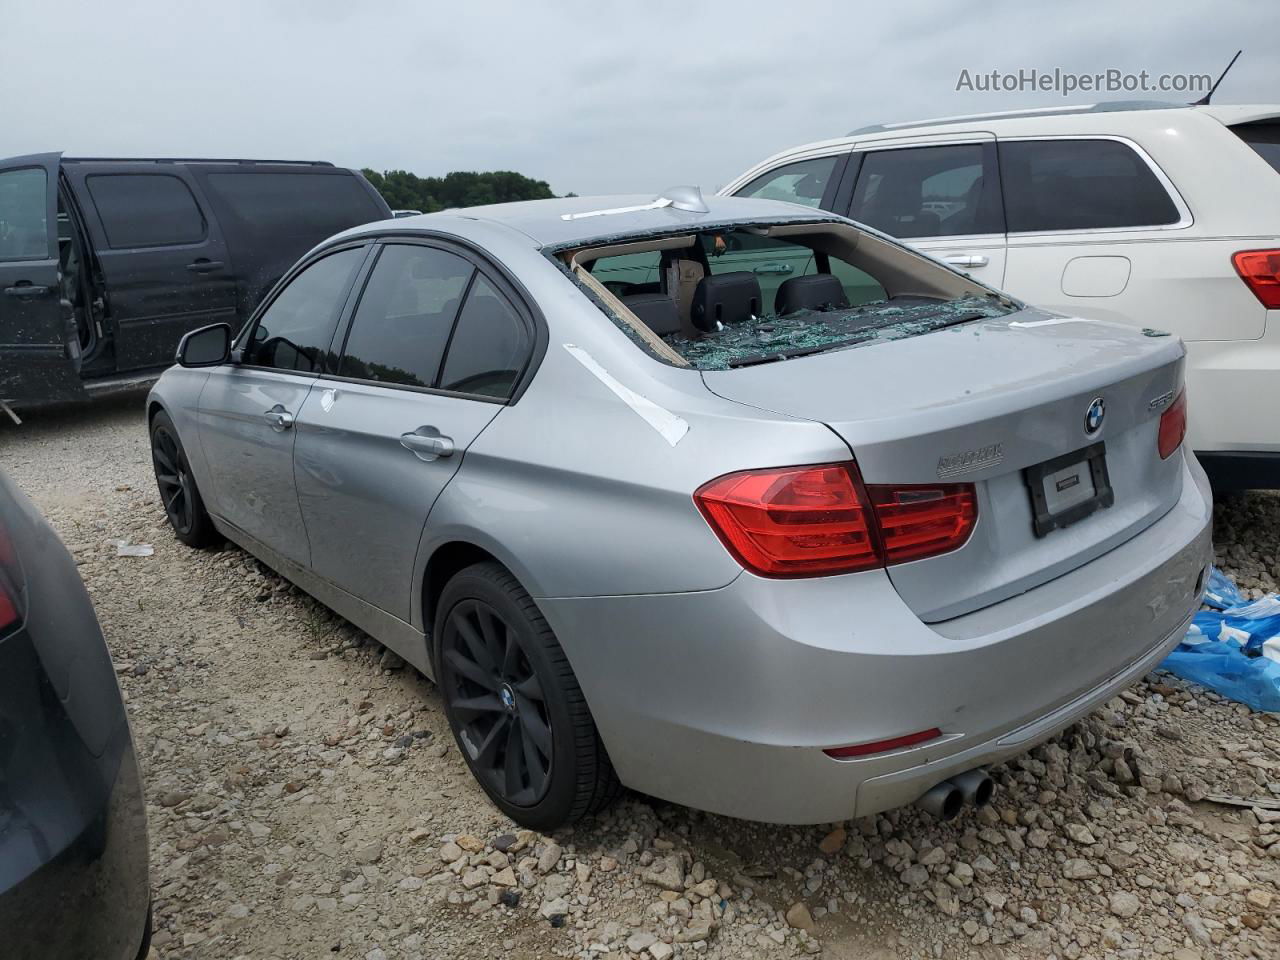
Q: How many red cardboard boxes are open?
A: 0